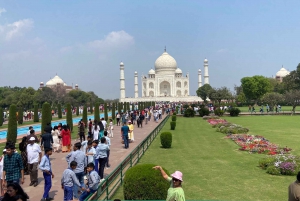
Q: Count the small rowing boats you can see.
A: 0